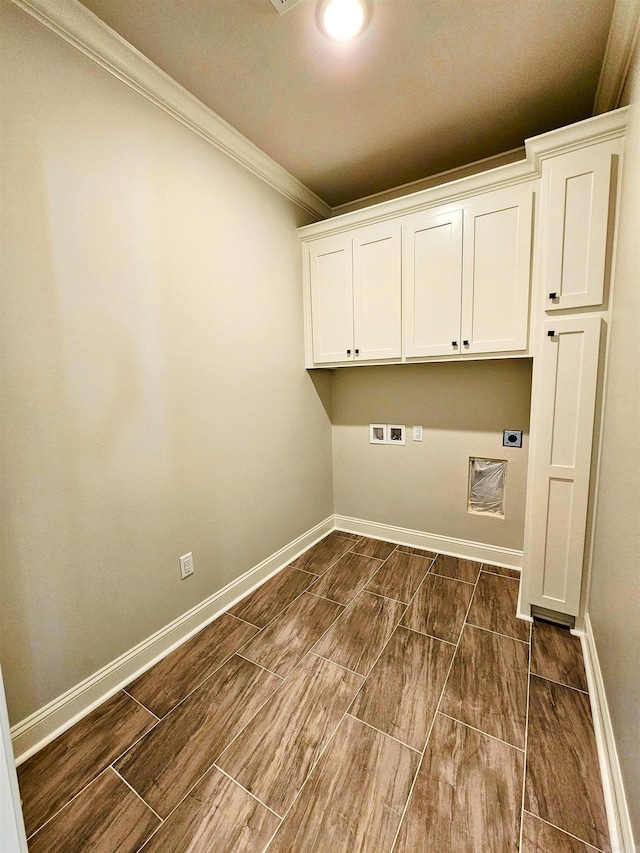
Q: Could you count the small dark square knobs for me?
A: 6